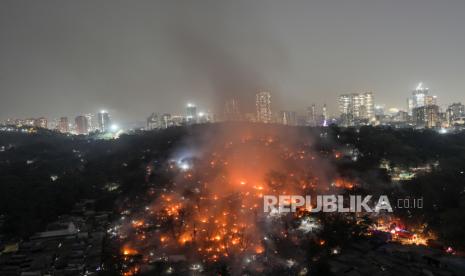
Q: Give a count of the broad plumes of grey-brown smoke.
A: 1